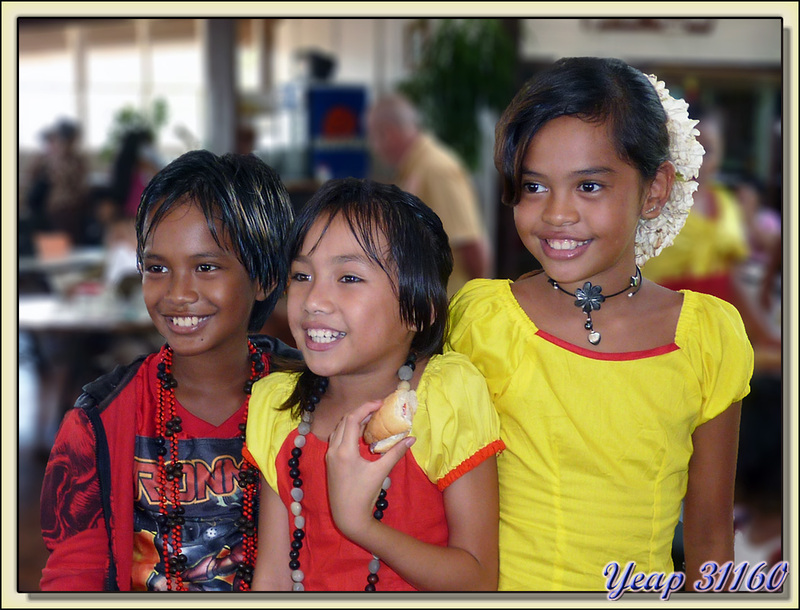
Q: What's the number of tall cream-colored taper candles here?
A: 0